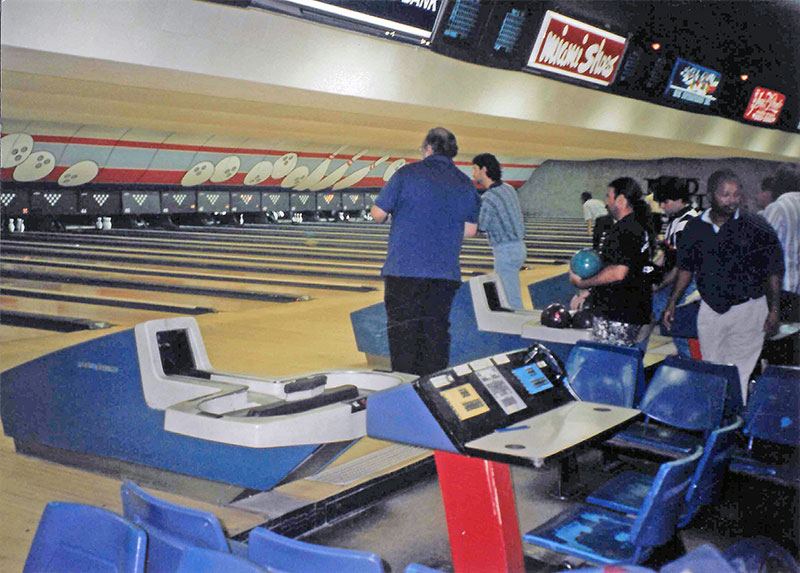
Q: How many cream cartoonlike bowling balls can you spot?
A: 9